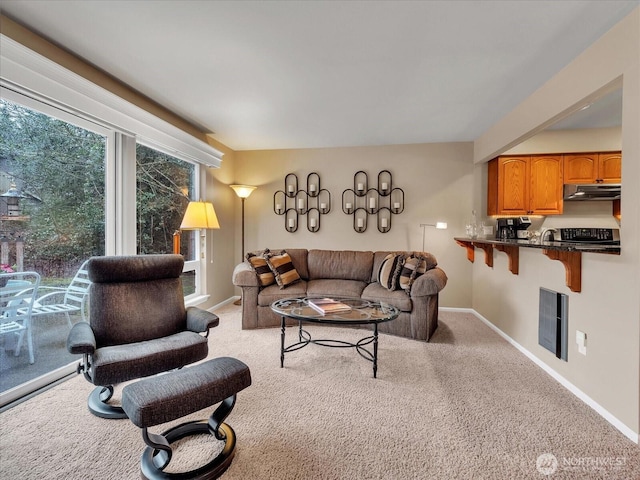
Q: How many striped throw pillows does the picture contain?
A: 4